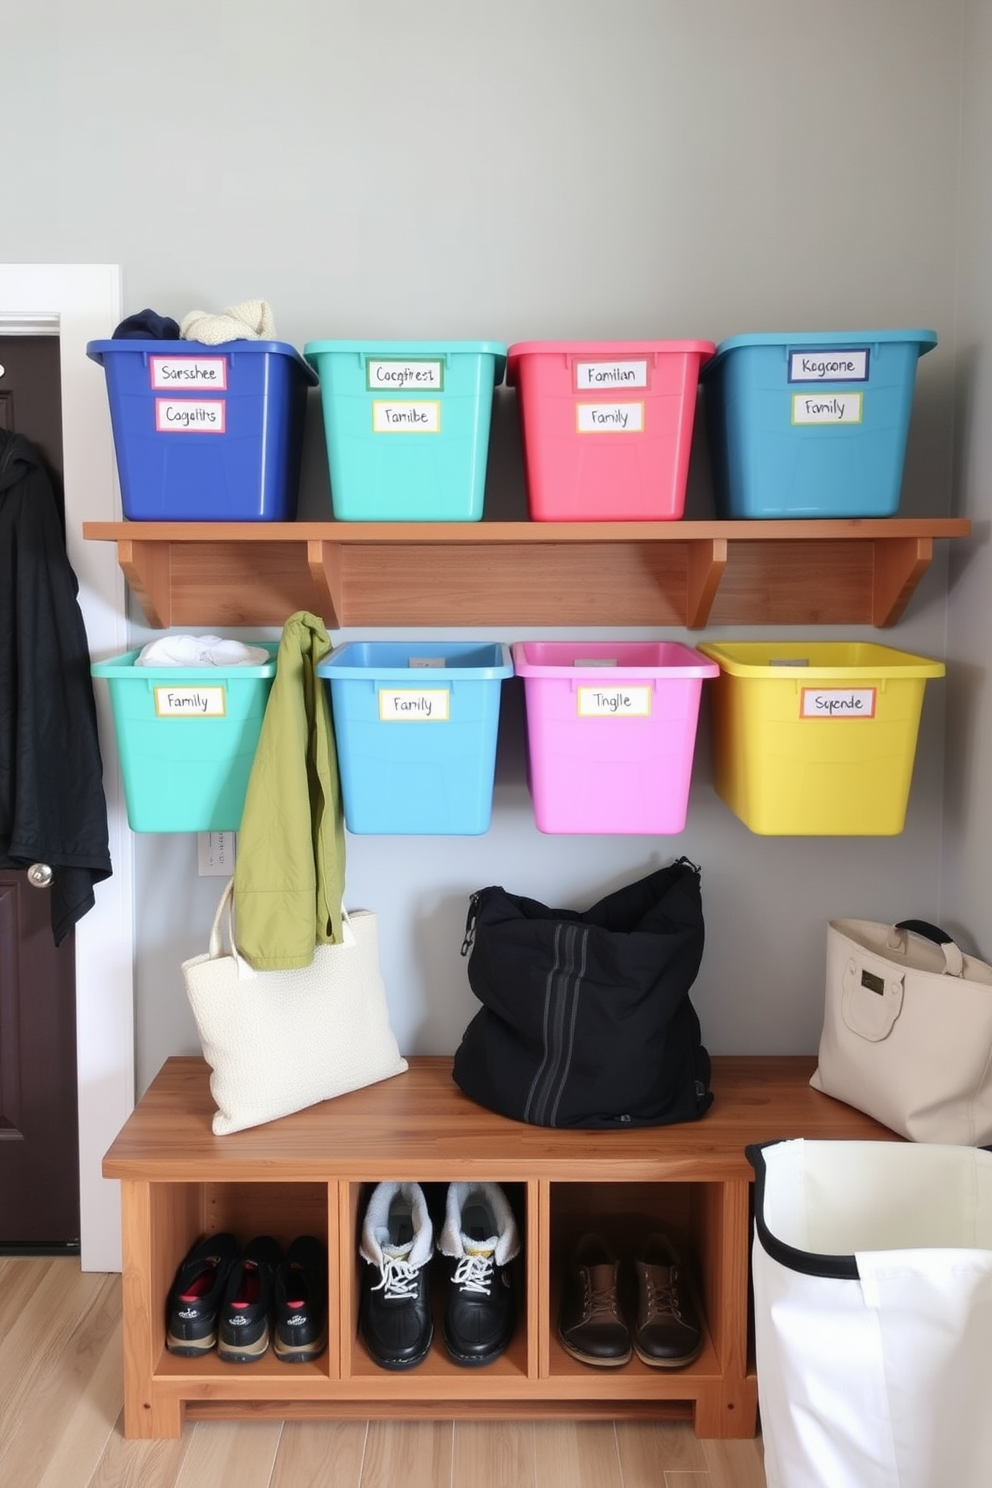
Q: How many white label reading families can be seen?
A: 4